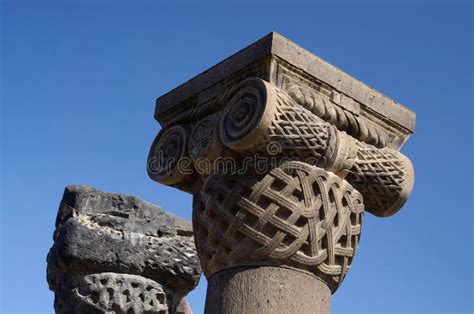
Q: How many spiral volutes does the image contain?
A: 2